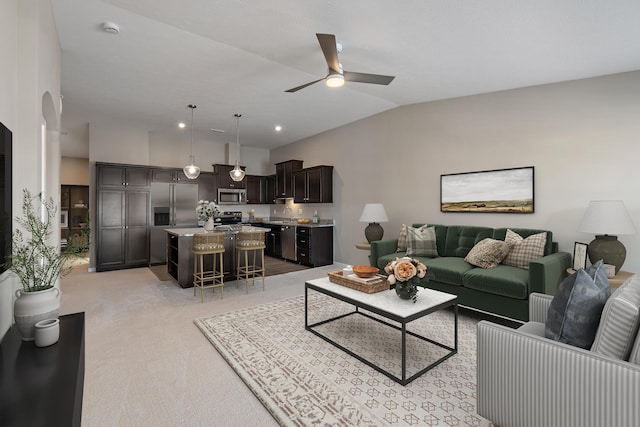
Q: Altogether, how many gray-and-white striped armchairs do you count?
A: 1